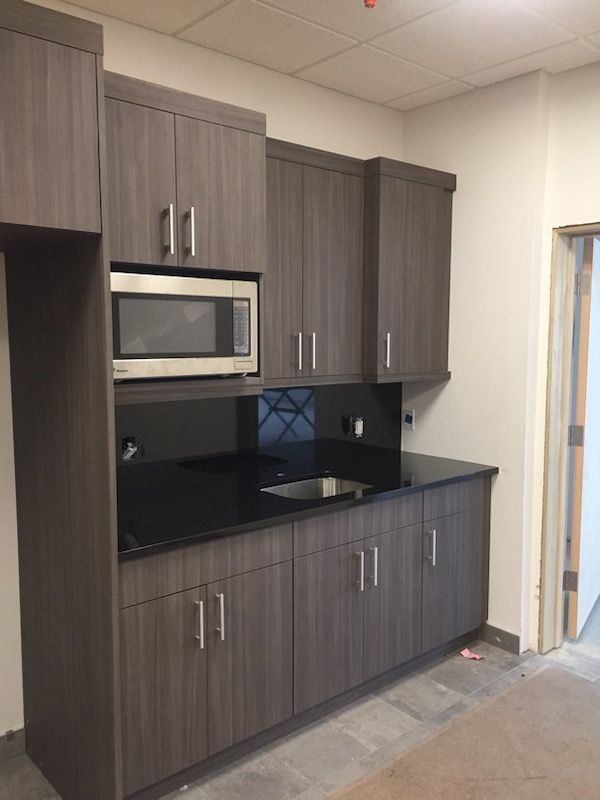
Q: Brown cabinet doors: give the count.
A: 11